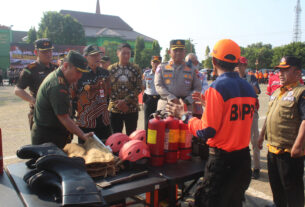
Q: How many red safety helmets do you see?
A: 3